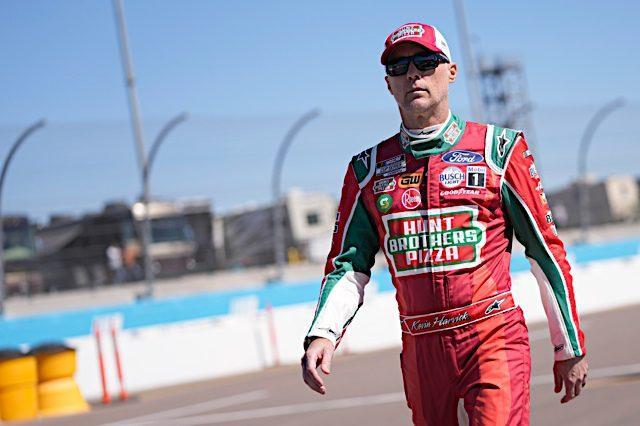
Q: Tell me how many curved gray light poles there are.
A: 4